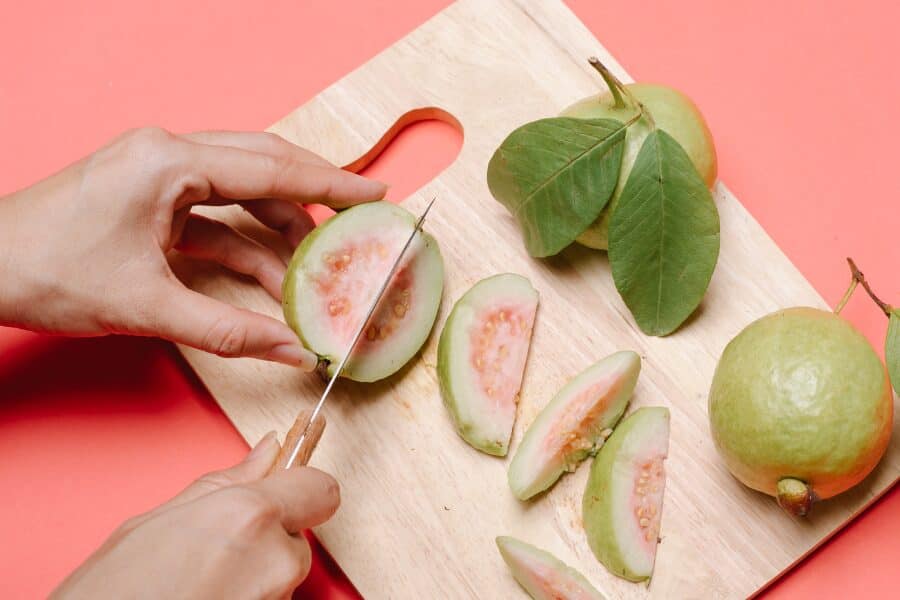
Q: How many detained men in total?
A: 0